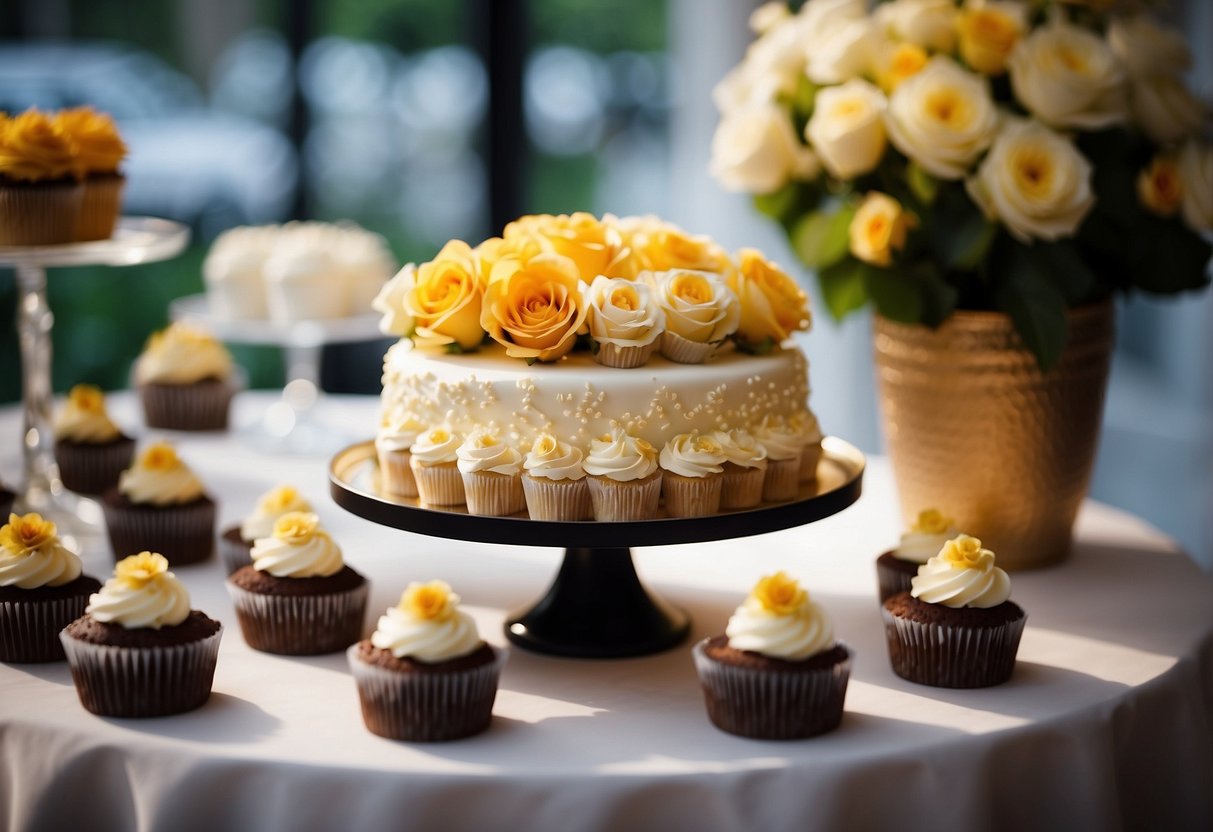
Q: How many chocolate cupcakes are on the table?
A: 11